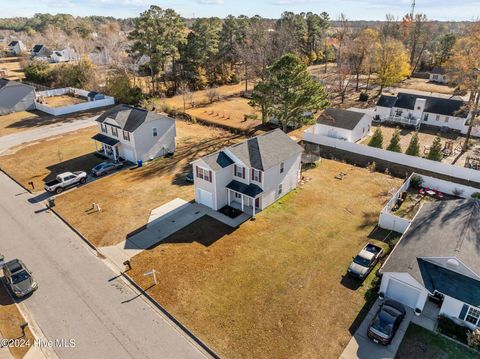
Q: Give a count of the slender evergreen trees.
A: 4